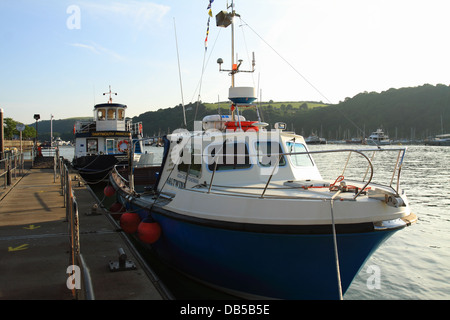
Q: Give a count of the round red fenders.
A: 4